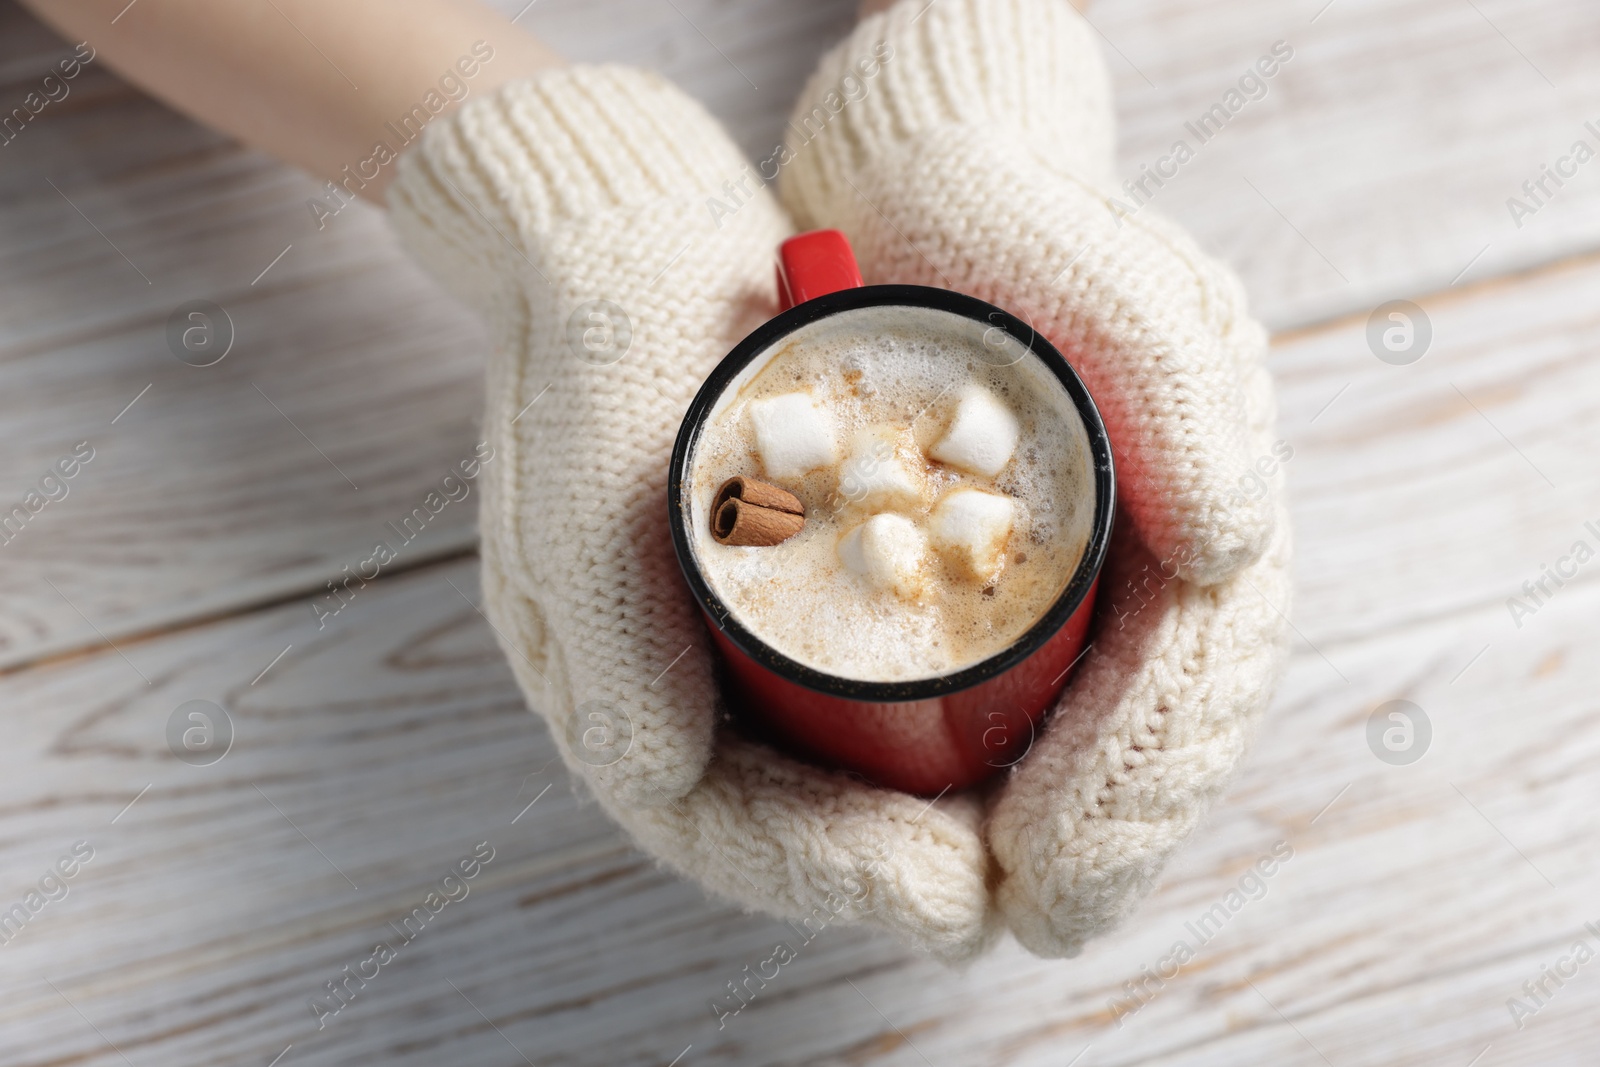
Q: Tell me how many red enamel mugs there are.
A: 1